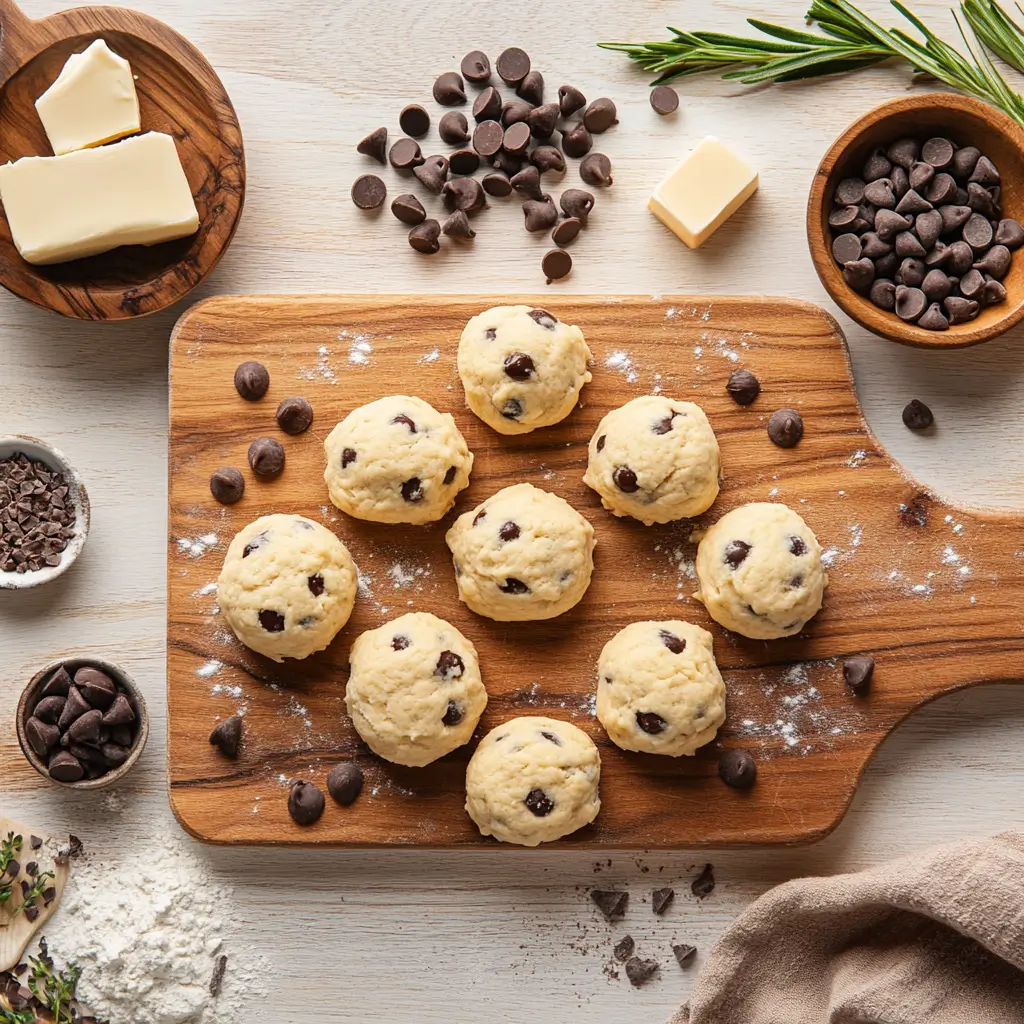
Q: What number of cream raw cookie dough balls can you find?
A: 9